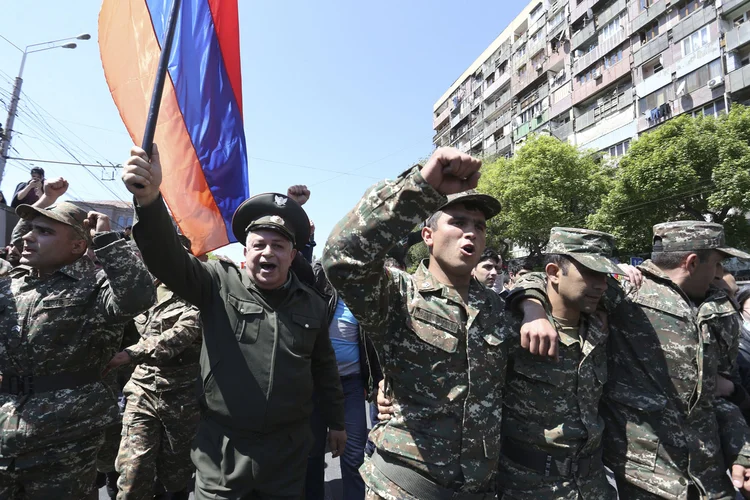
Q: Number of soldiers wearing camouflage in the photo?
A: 5